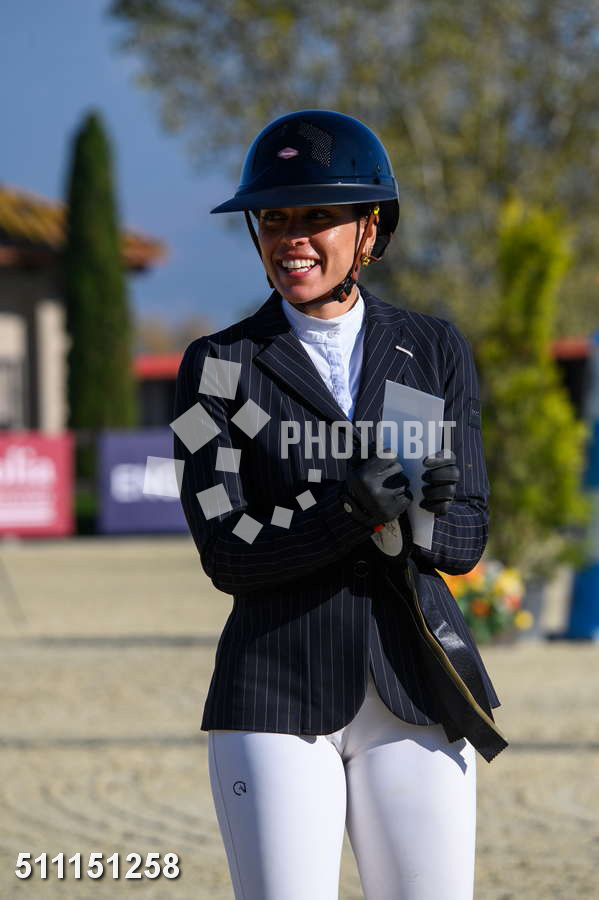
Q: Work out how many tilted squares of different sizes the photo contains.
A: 10